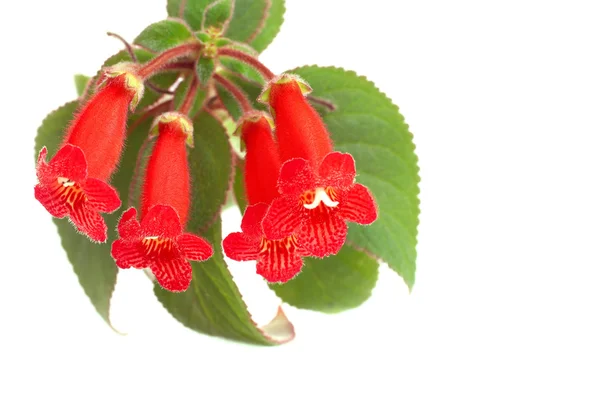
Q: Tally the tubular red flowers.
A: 4